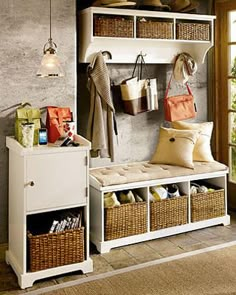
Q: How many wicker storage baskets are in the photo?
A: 7